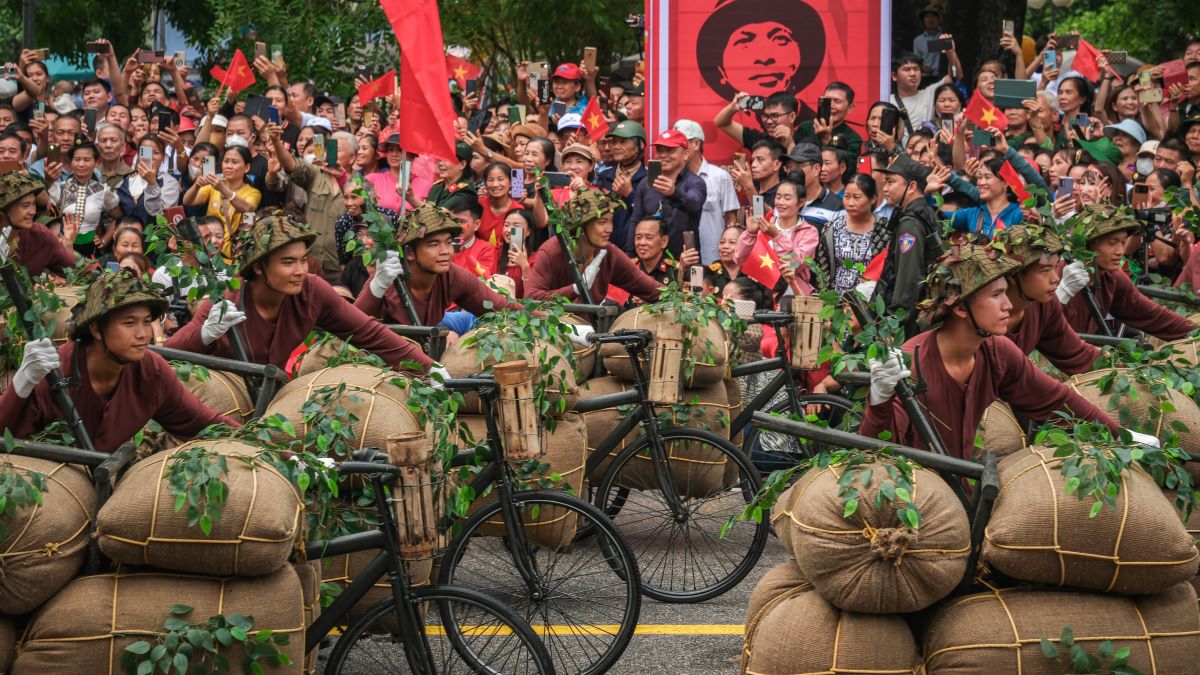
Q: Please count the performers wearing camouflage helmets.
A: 8